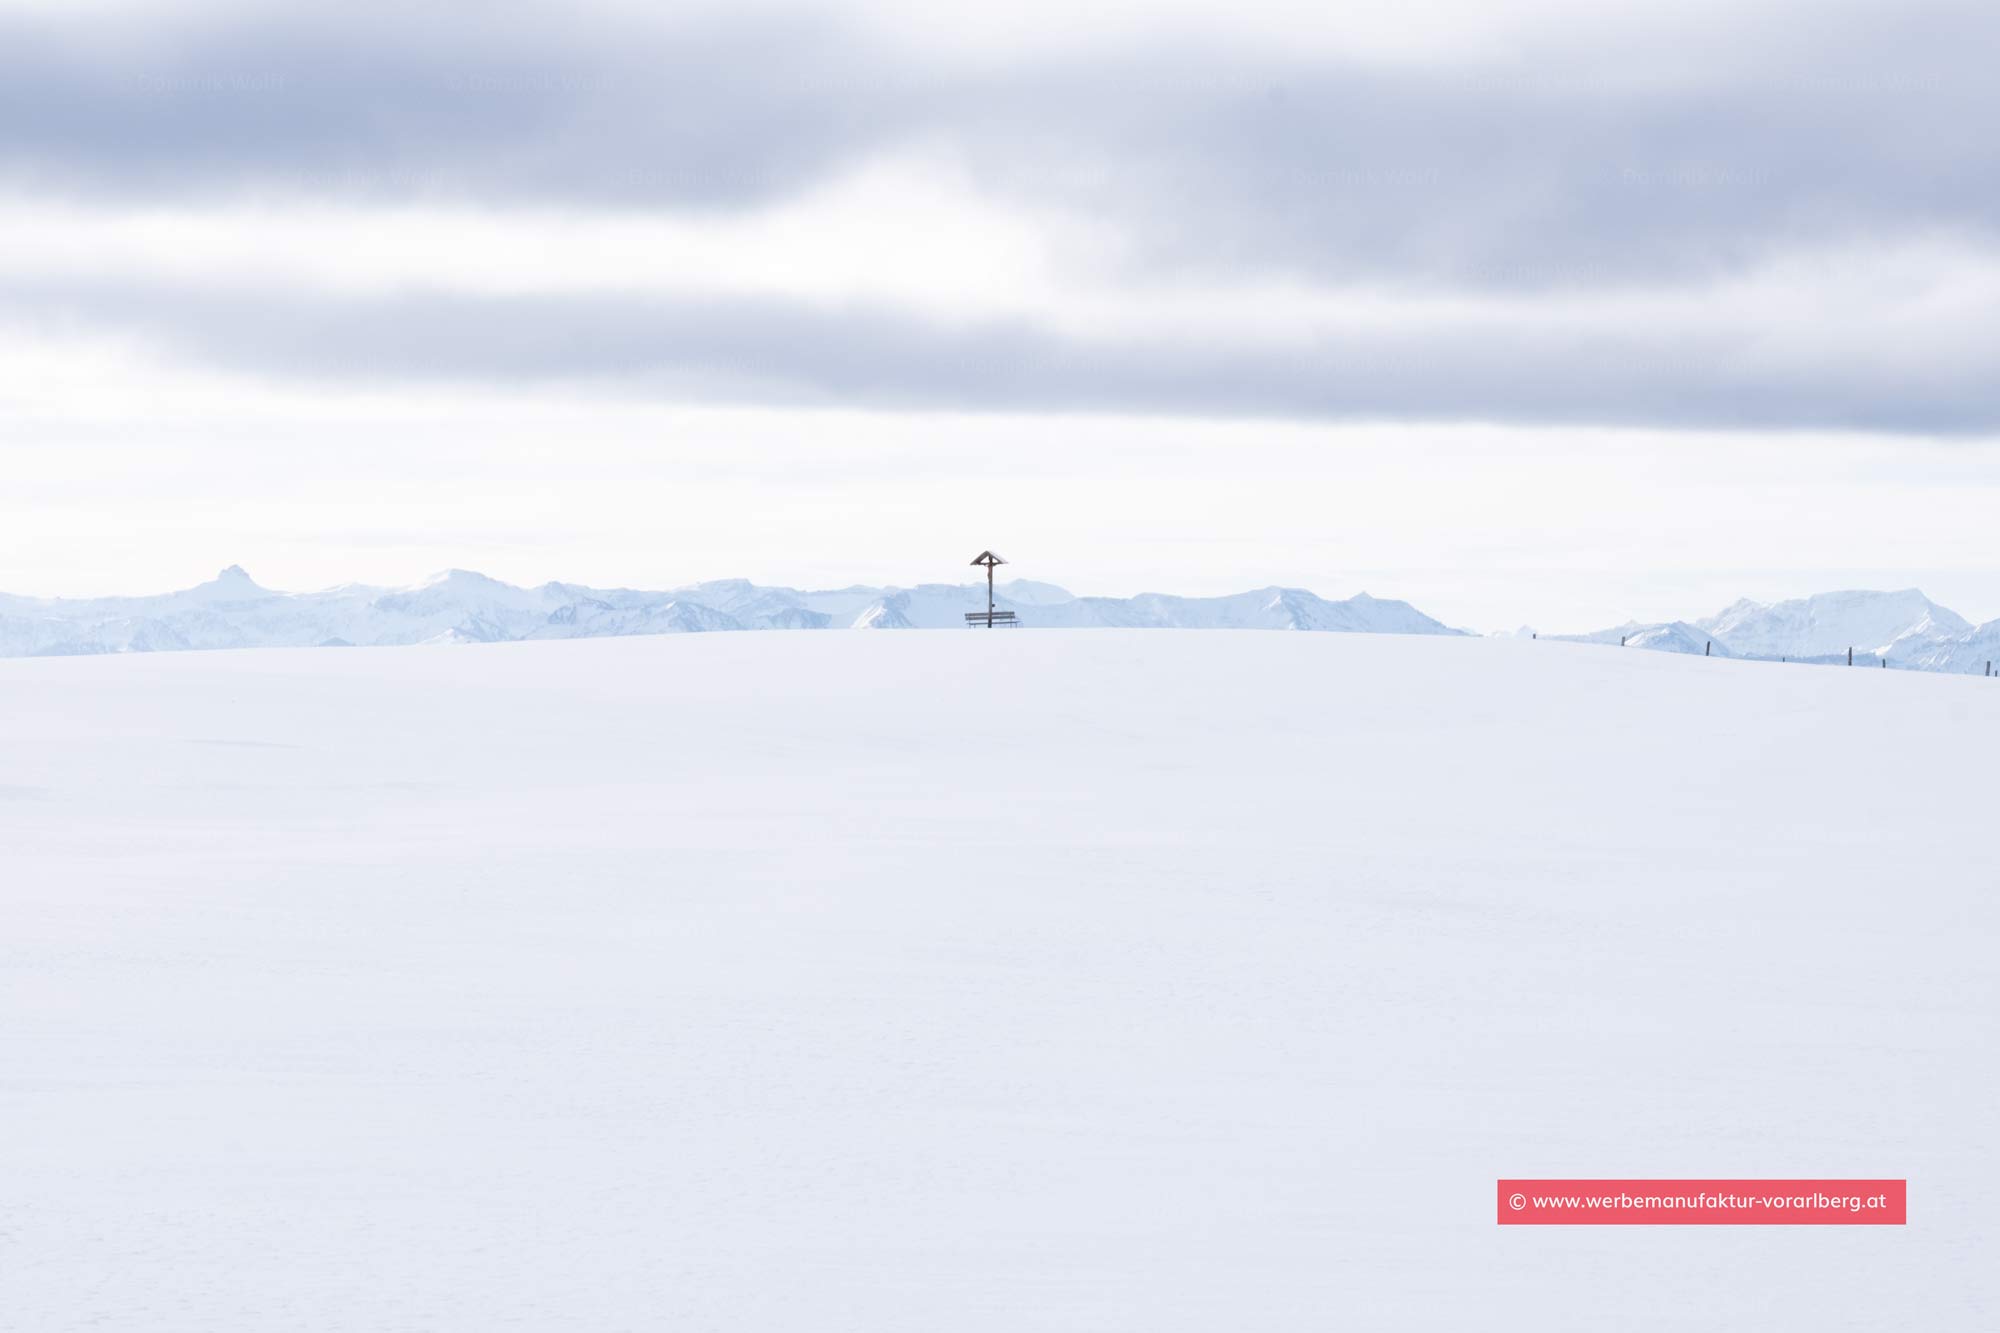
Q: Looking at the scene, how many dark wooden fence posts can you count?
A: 8